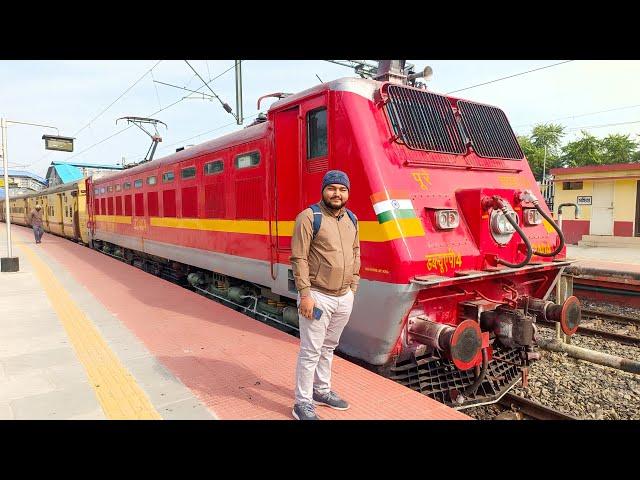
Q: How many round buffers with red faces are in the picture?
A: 2